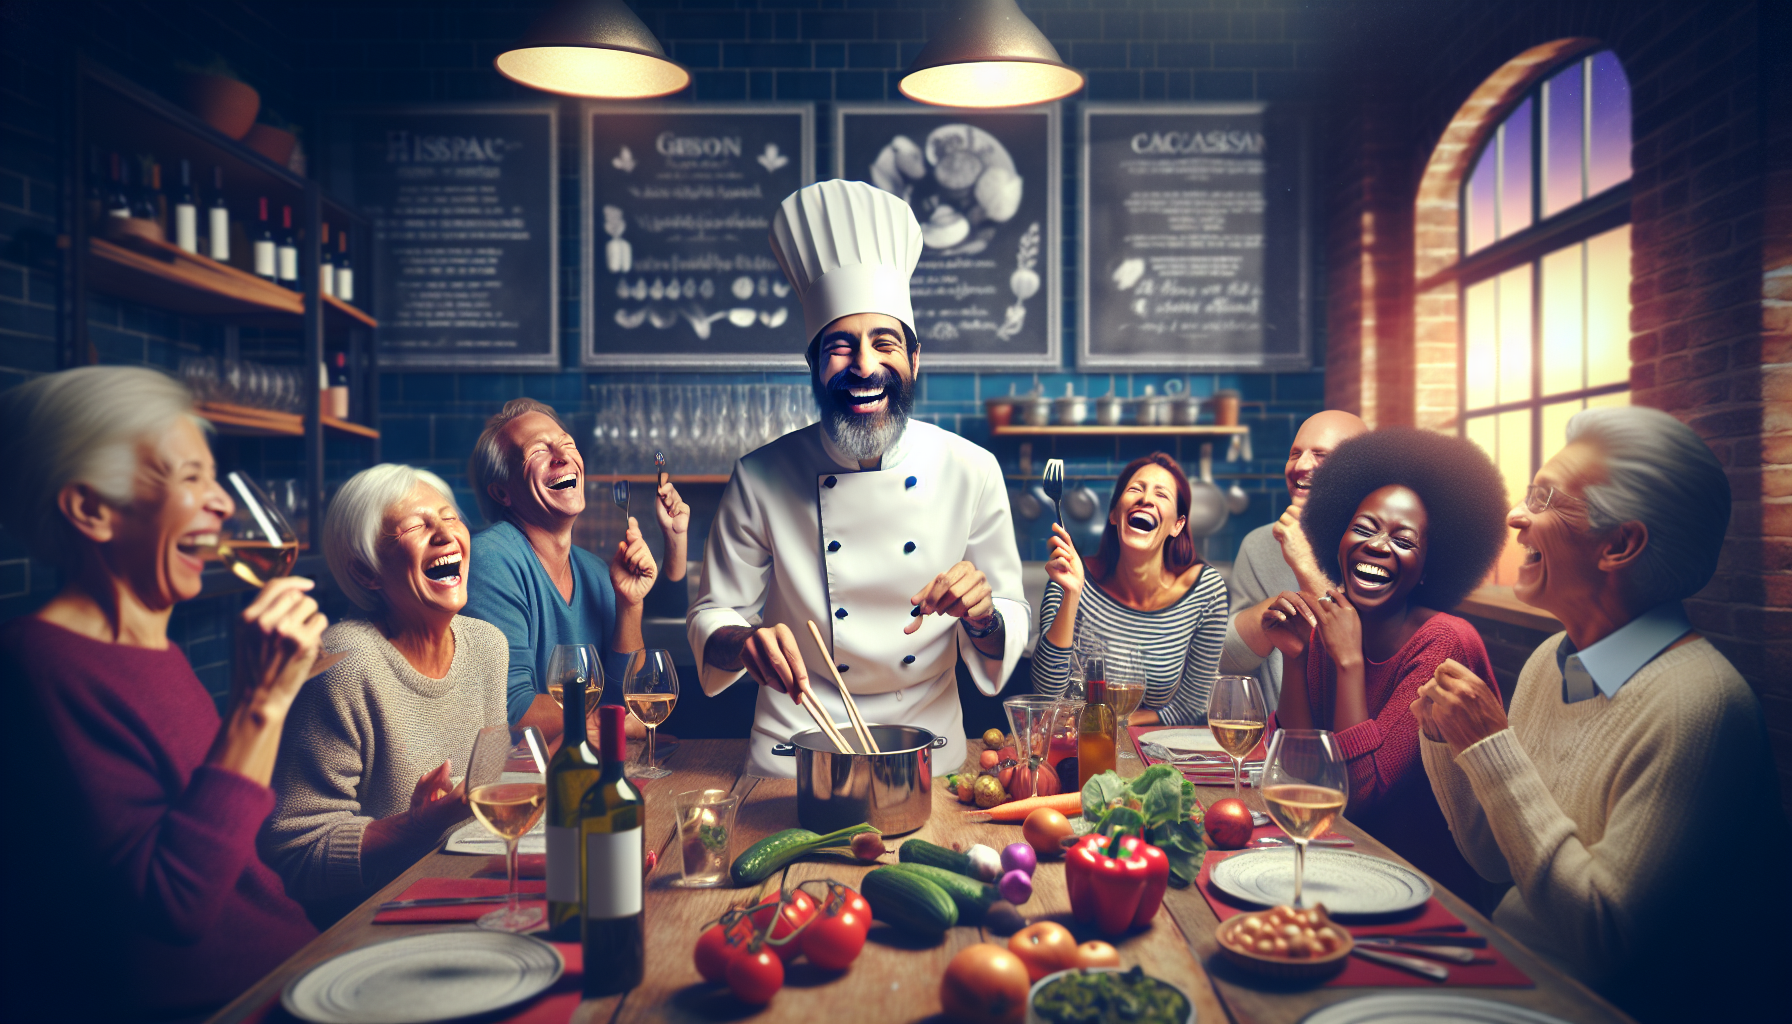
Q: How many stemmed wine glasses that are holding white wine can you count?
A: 7